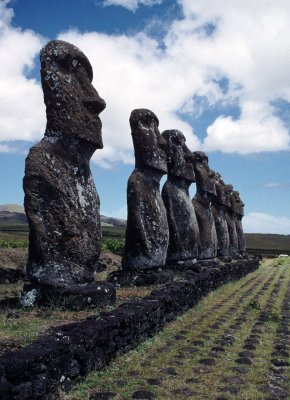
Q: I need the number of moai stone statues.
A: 7